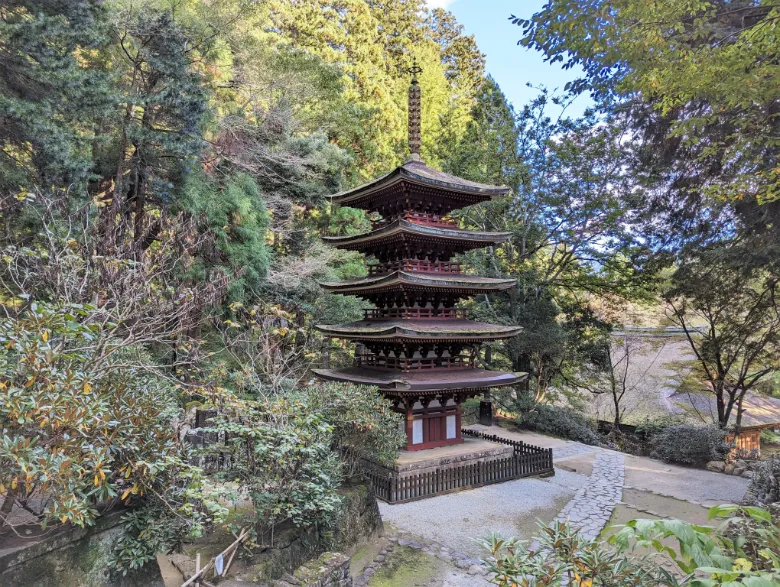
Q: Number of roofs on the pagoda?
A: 5